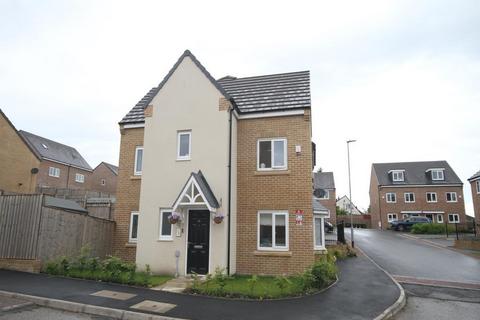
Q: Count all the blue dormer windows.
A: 0